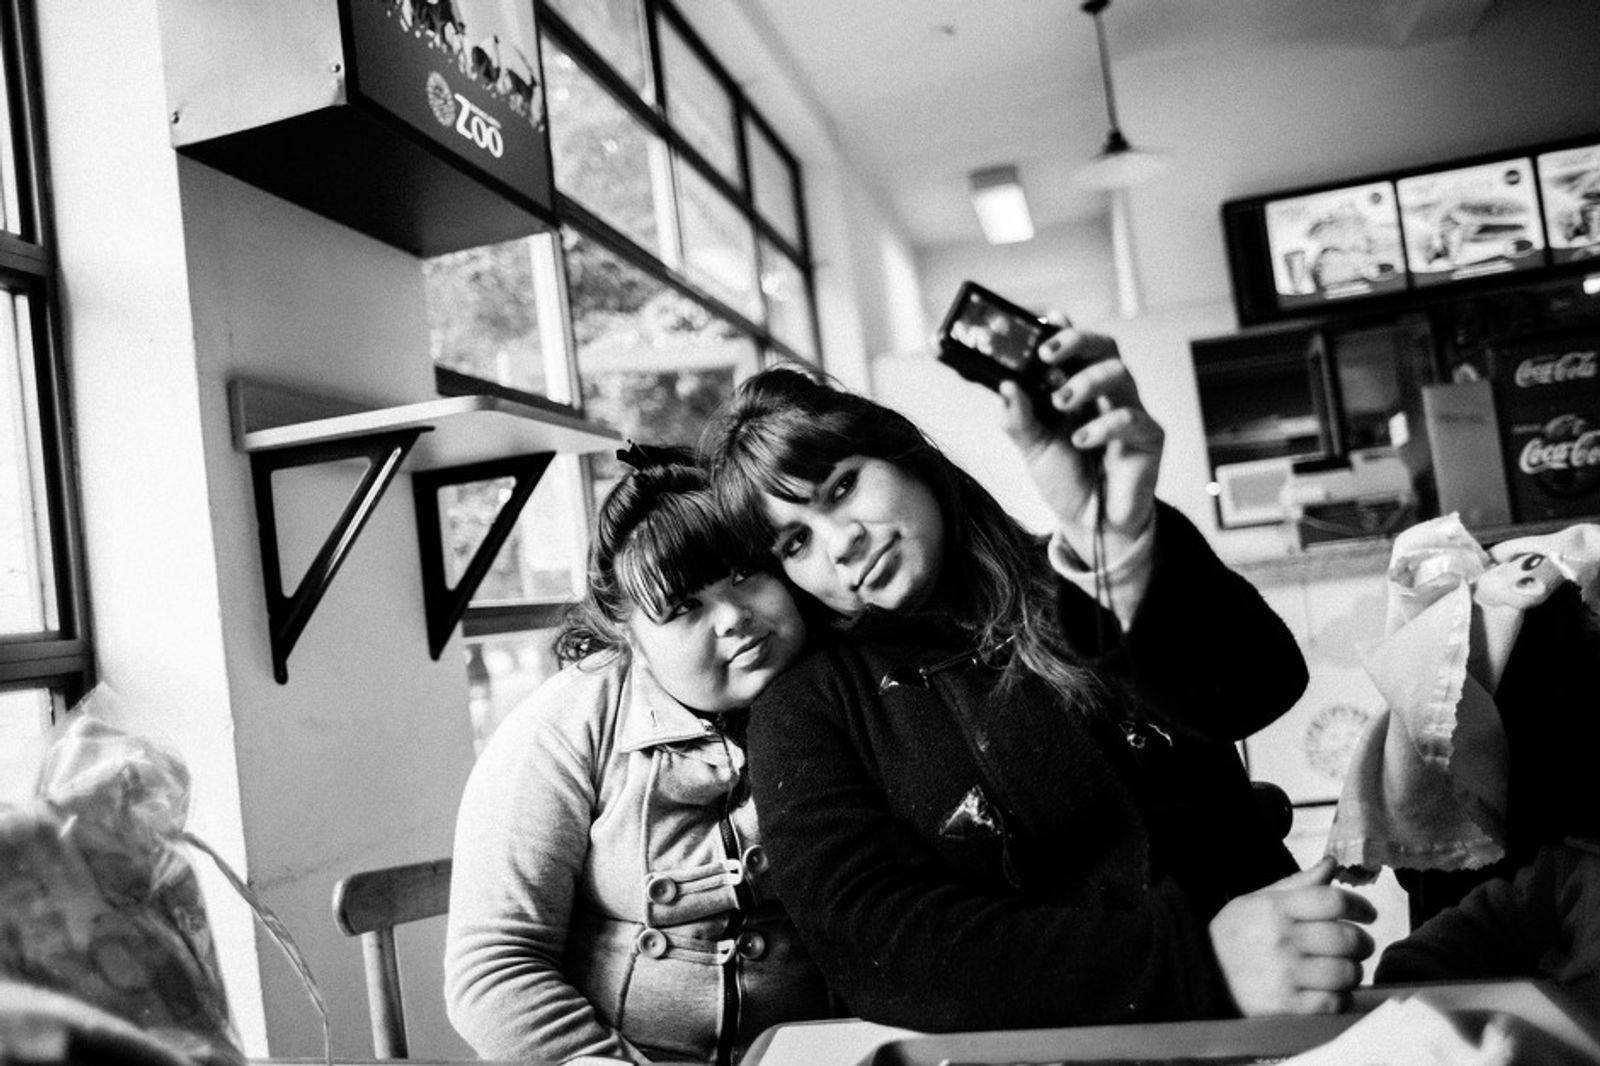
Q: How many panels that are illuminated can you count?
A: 3